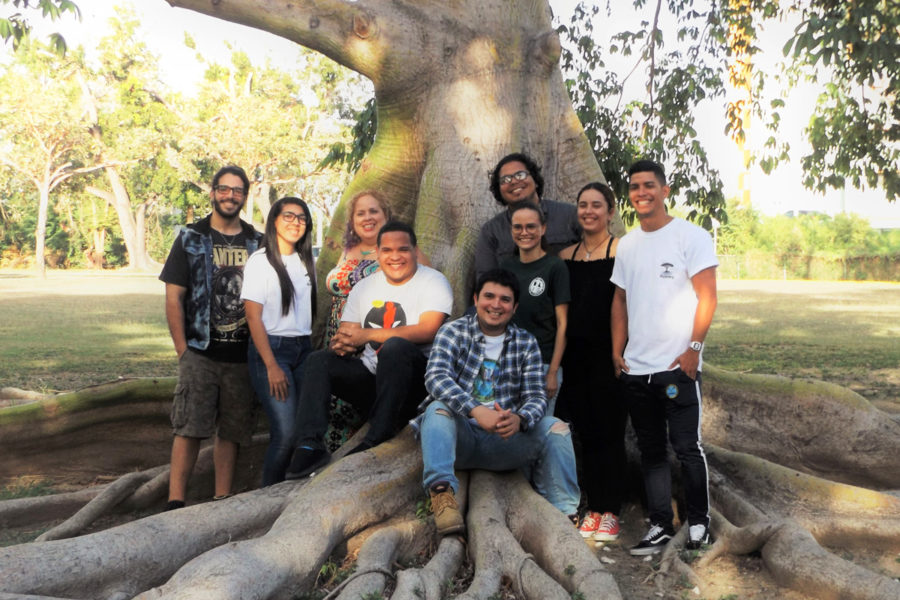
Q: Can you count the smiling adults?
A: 9